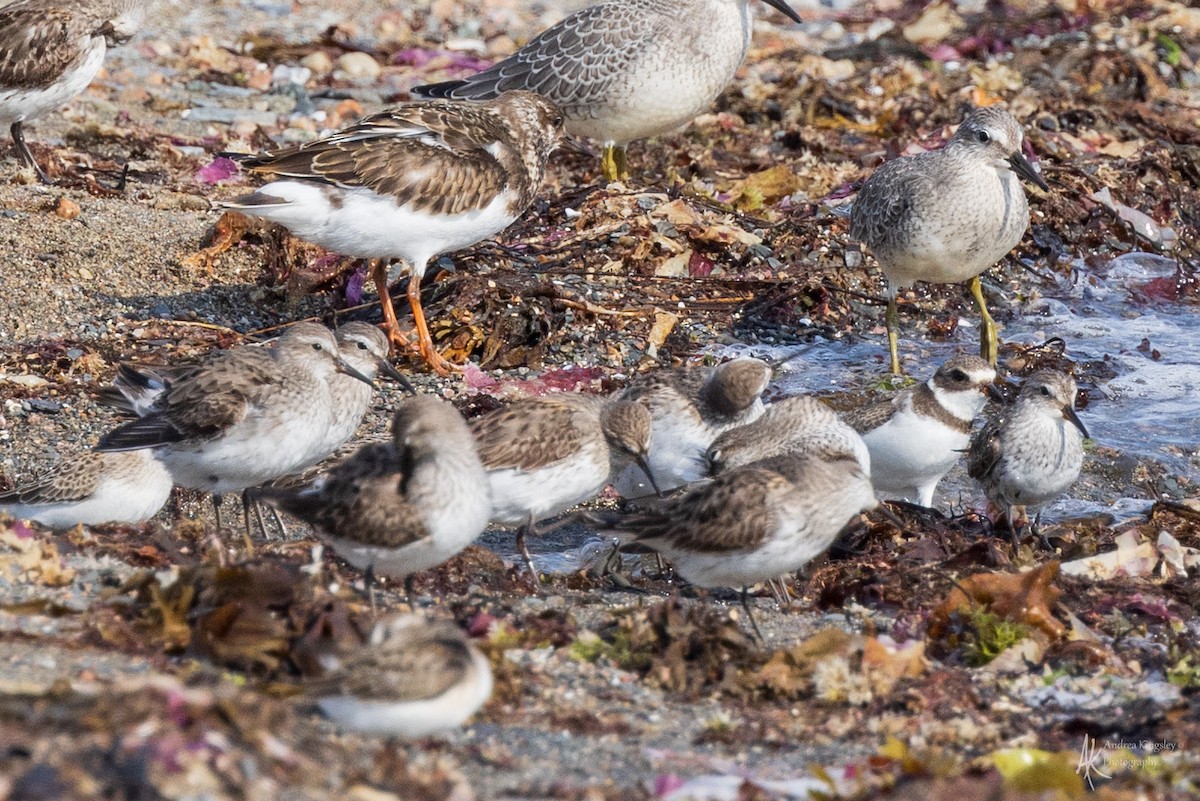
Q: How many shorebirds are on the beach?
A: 15